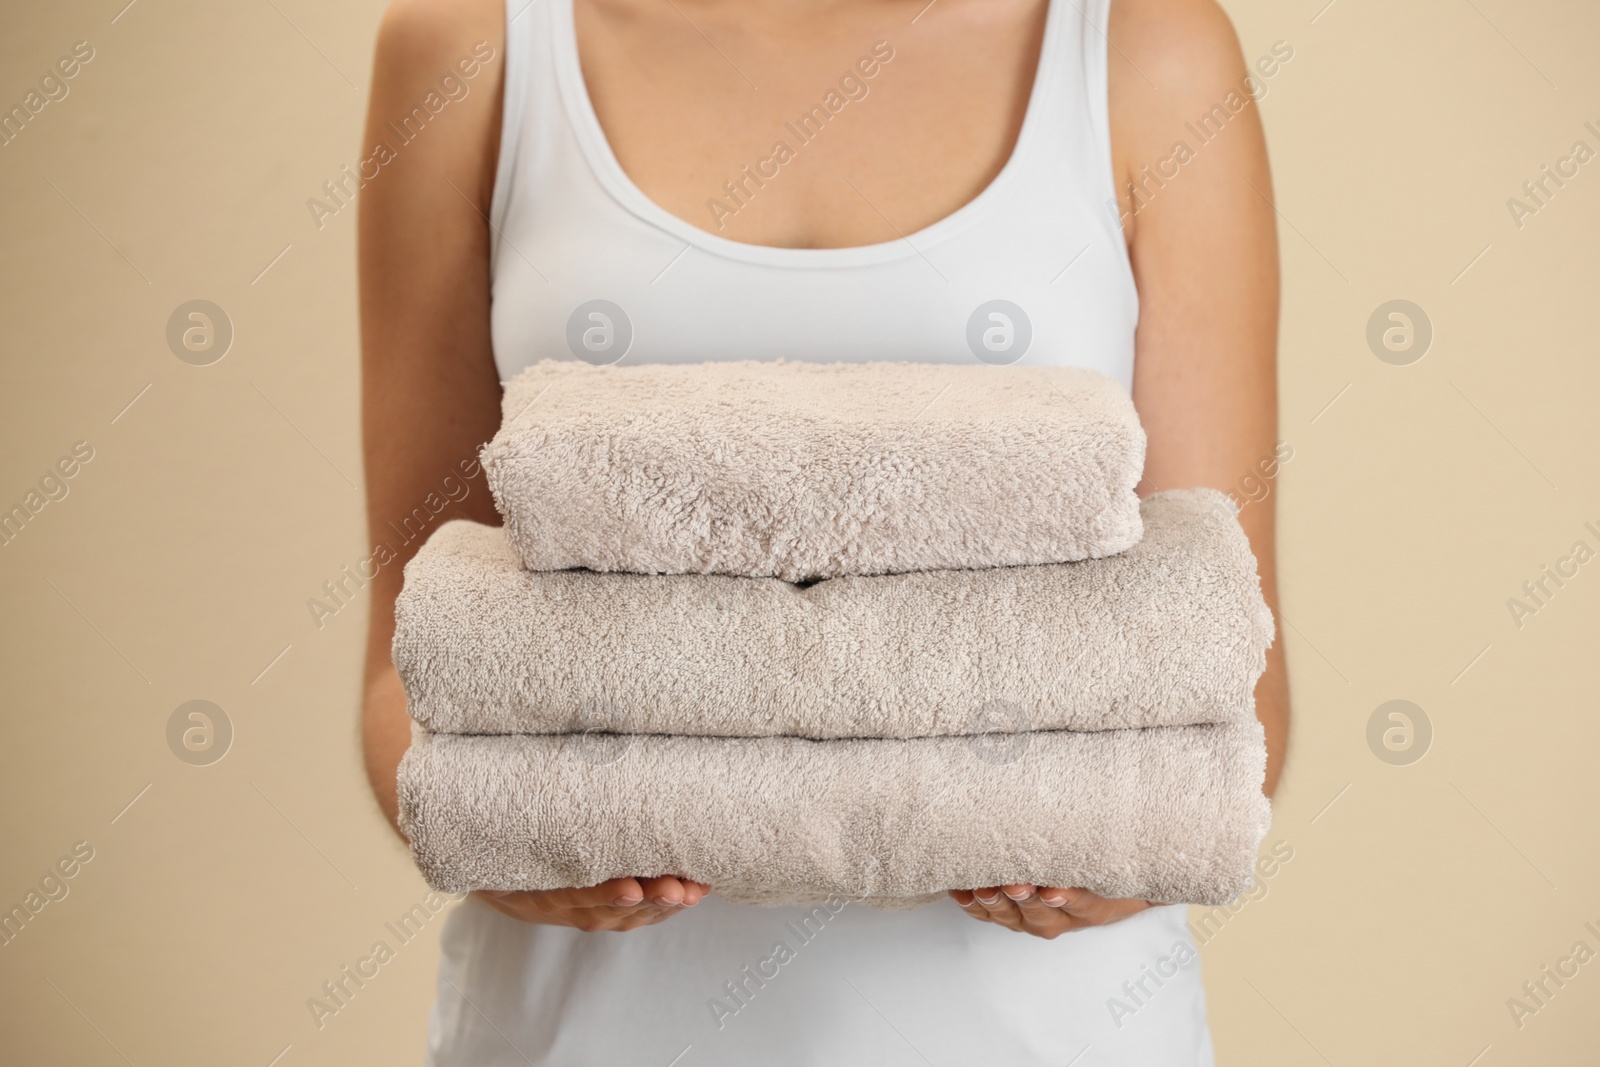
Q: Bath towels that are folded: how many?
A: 3